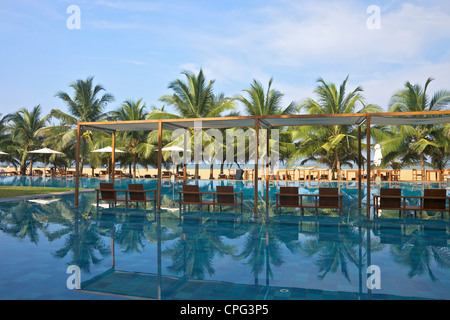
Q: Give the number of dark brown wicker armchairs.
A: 8